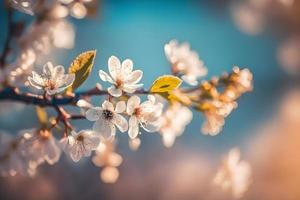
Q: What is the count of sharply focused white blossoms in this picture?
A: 5